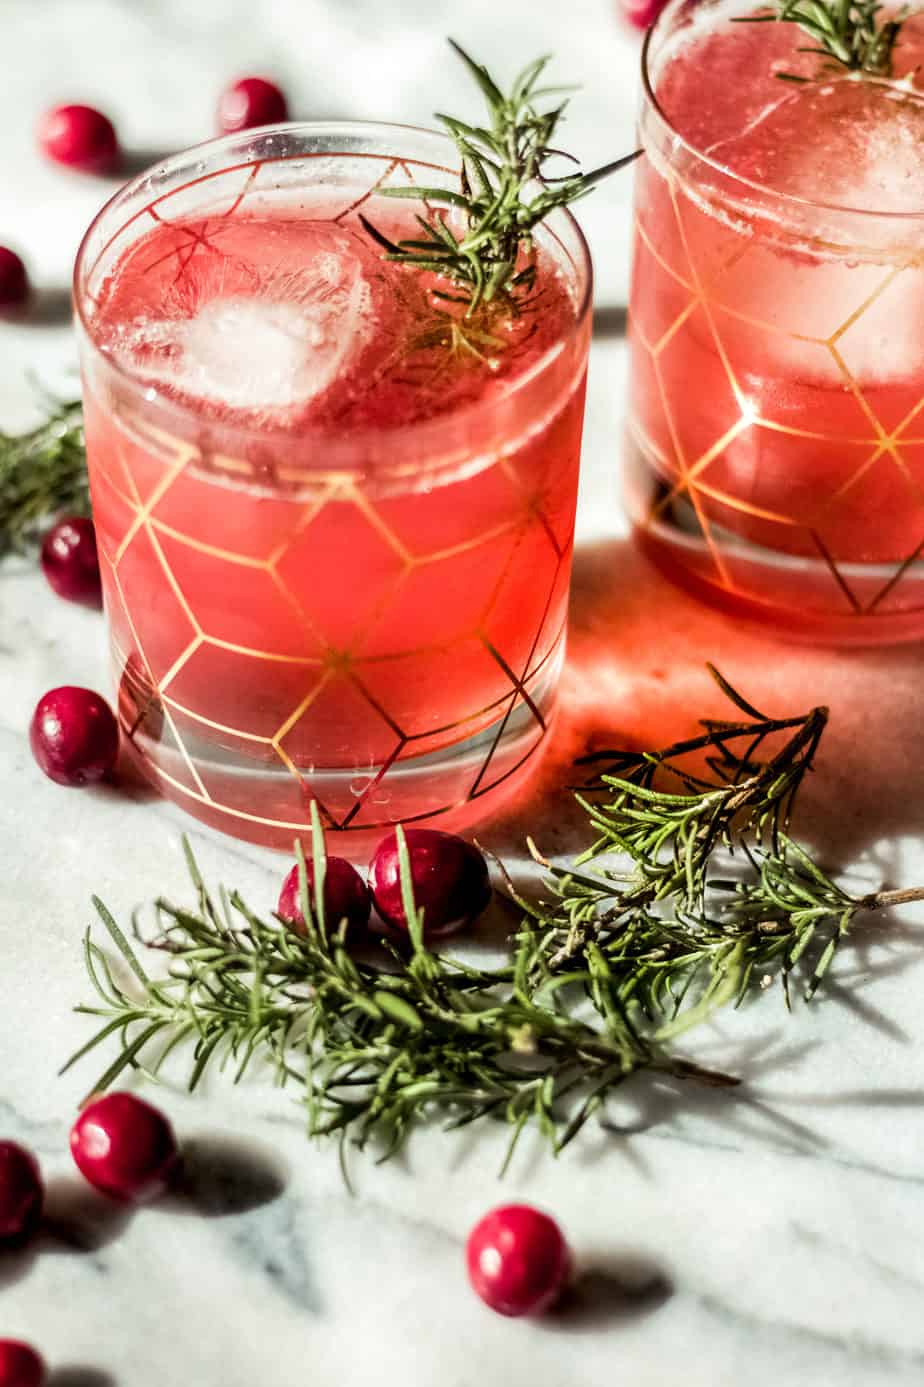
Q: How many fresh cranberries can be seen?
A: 12